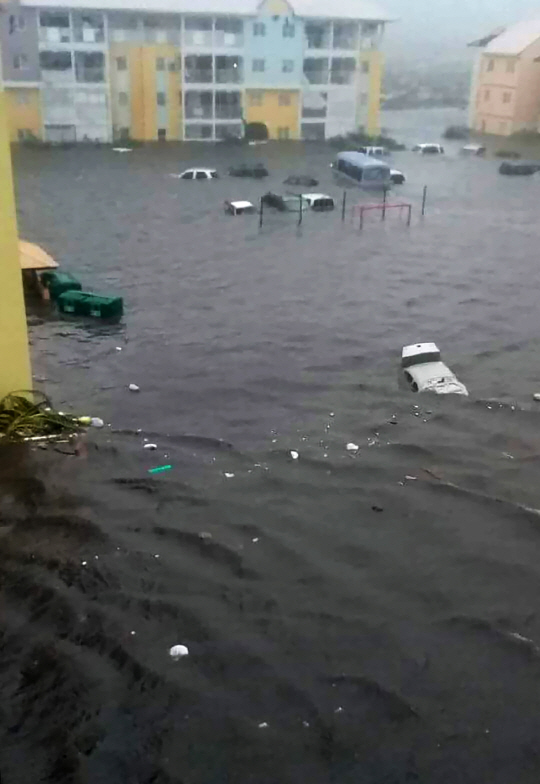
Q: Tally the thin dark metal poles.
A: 5